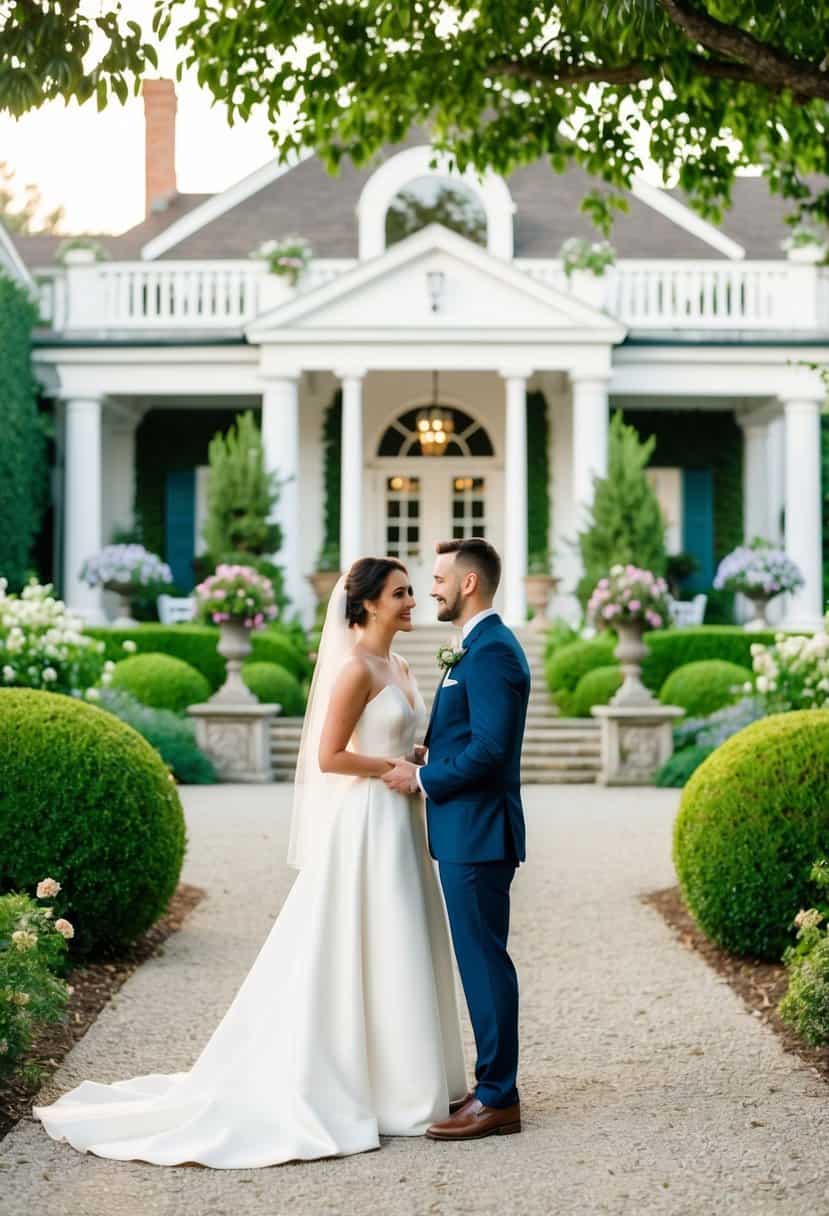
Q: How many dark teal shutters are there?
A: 2